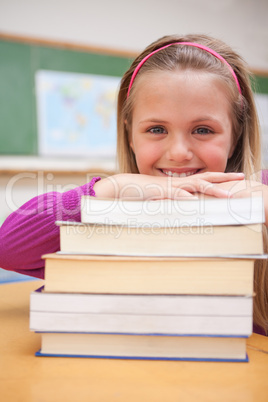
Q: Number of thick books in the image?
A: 5